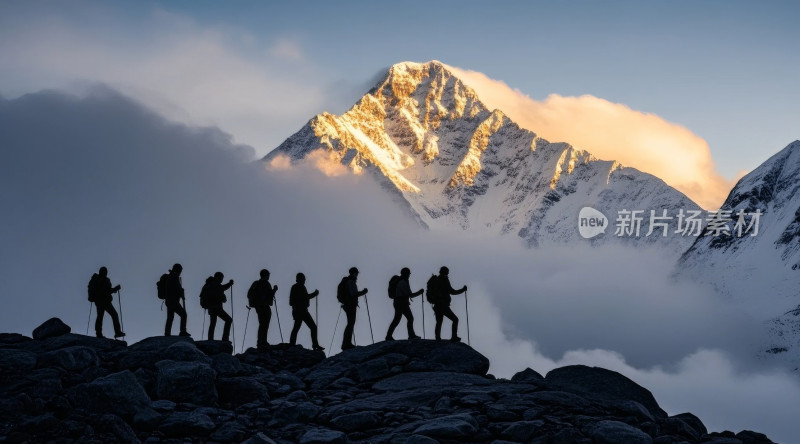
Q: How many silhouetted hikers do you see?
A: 8